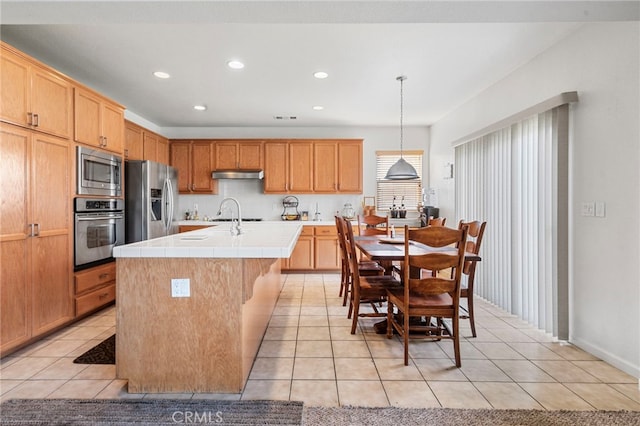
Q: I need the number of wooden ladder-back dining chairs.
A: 6